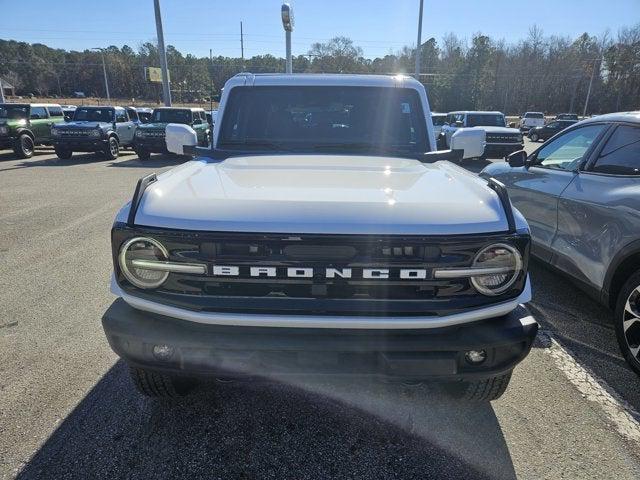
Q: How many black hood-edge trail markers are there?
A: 2